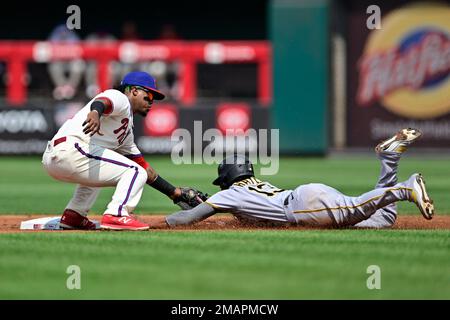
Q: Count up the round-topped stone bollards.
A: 0